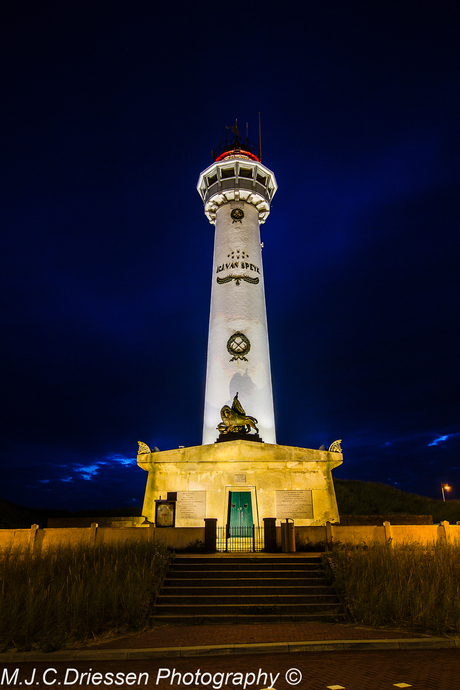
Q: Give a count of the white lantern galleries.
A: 1